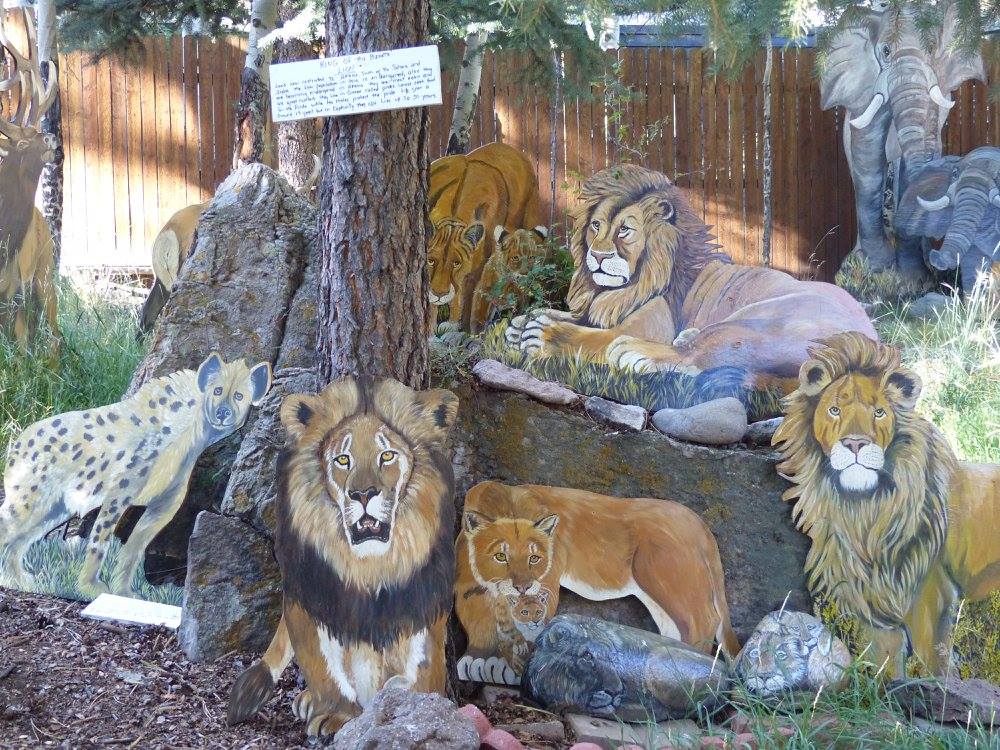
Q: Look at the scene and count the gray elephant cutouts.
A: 2